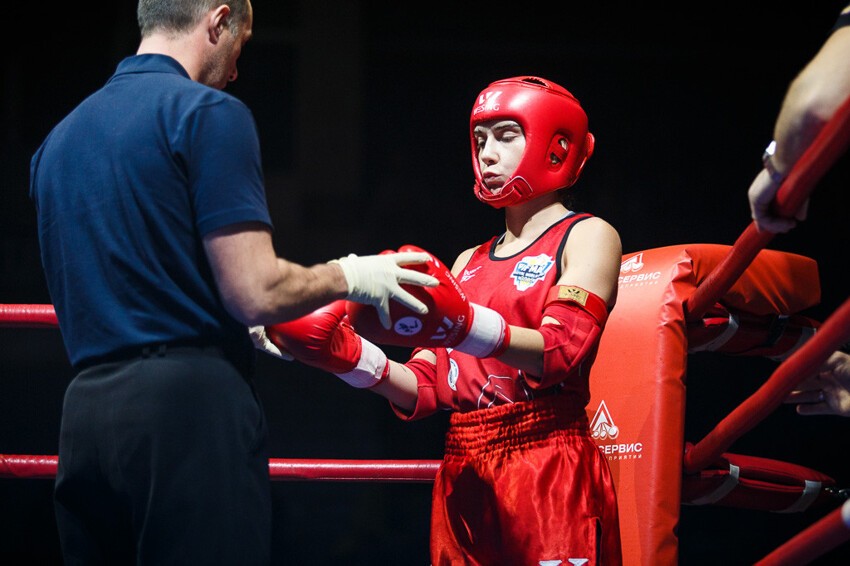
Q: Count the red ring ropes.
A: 5